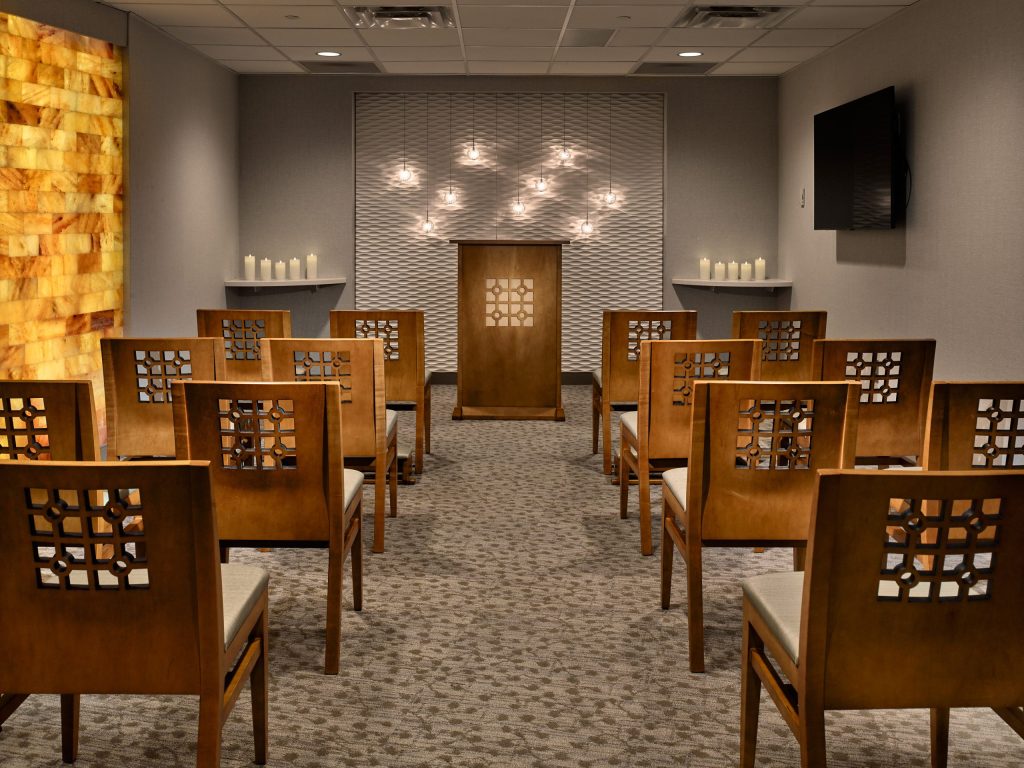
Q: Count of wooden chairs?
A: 14